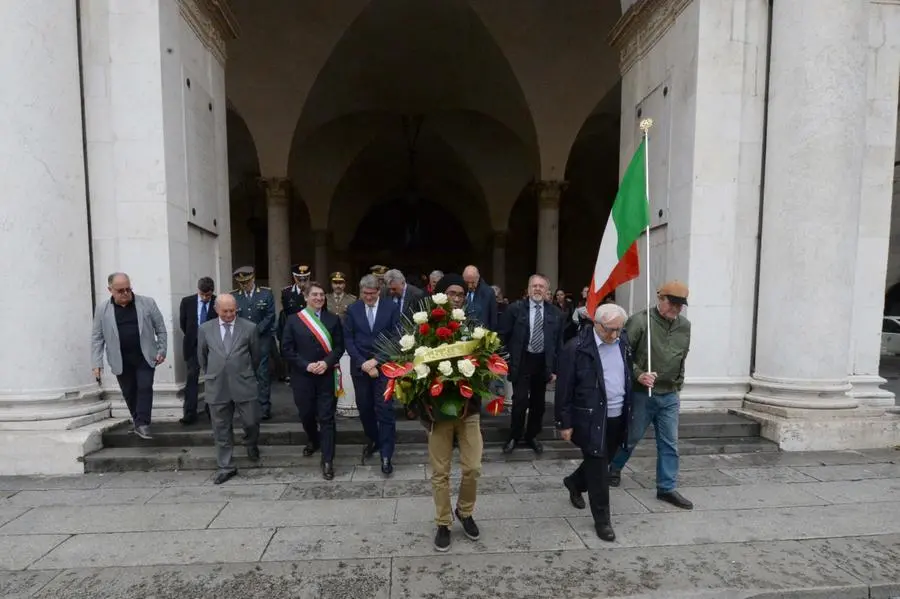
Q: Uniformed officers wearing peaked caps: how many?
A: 4